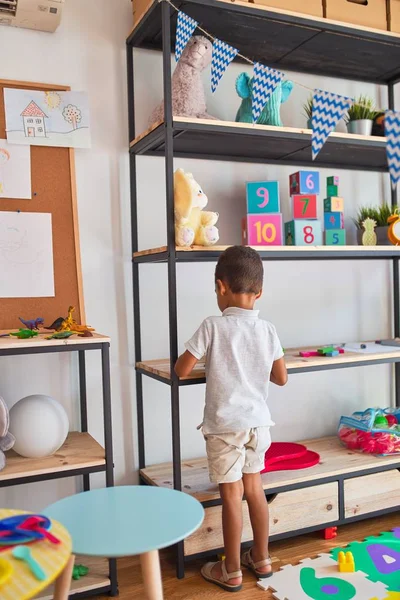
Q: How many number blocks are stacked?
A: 10